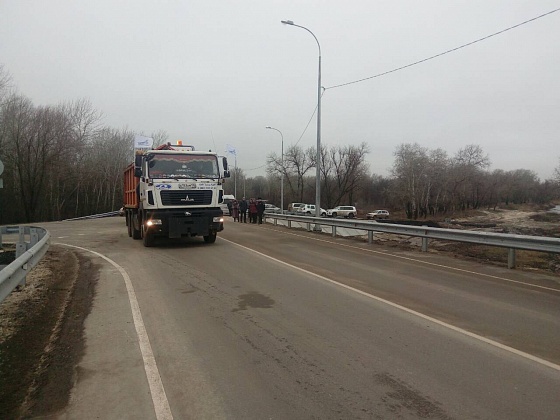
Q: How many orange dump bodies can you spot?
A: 1